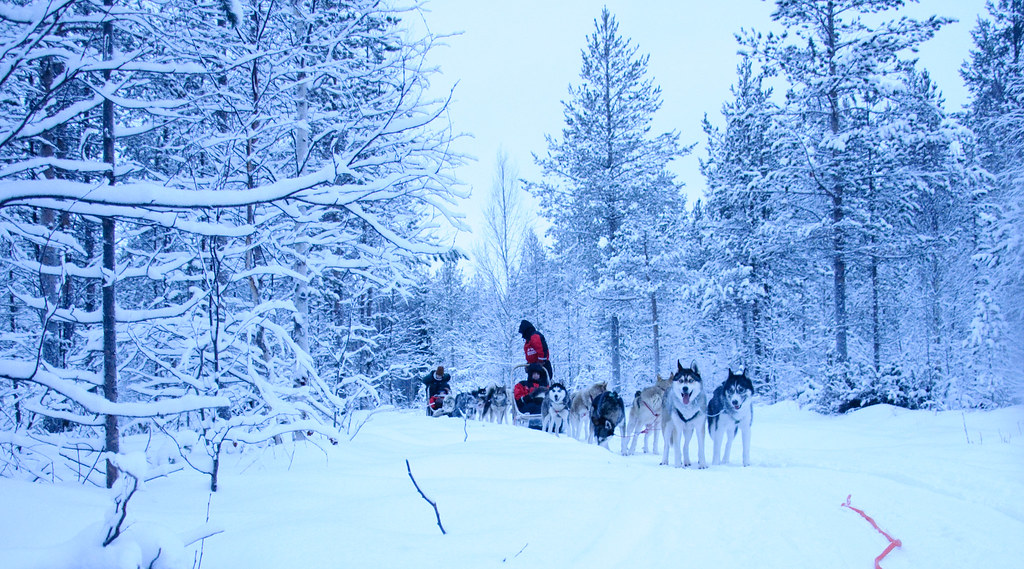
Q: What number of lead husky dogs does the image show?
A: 2